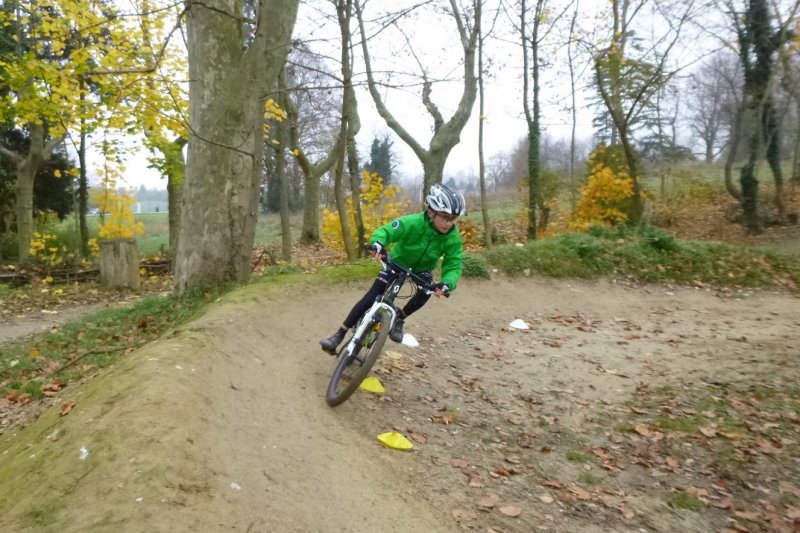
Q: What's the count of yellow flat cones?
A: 2